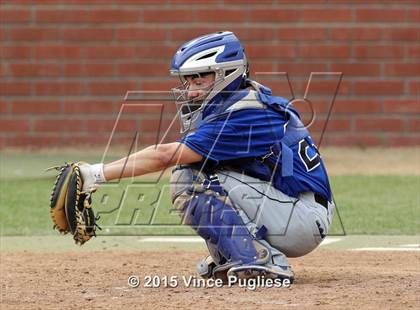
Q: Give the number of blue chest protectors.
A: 1